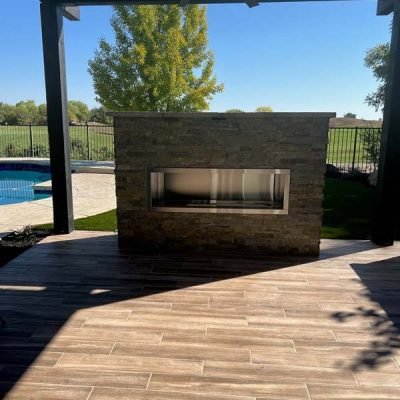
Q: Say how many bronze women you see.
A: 0